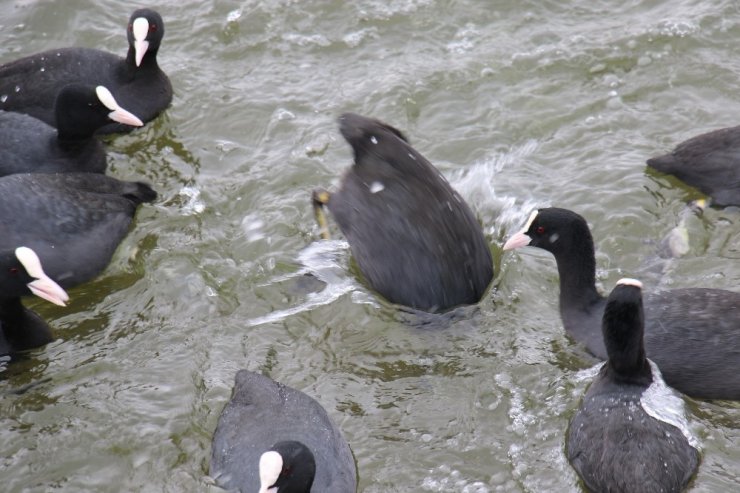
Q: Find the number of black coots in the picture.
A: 9